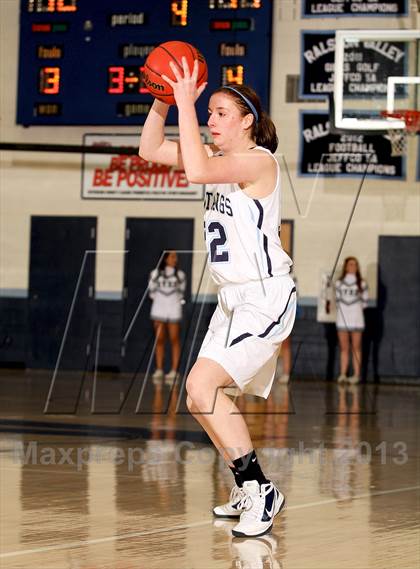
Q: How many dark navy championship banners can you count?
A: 3